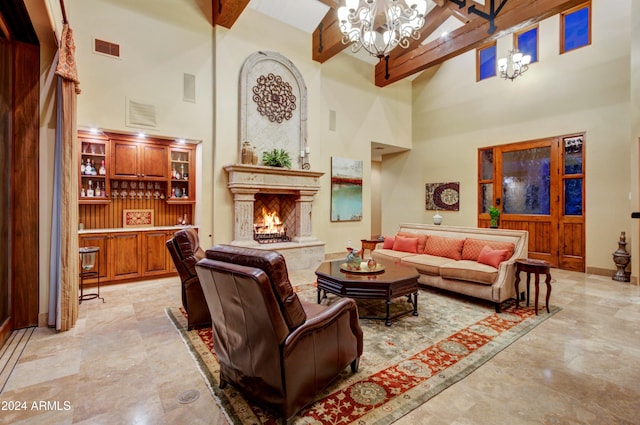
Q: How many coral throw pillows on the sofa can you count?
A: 3